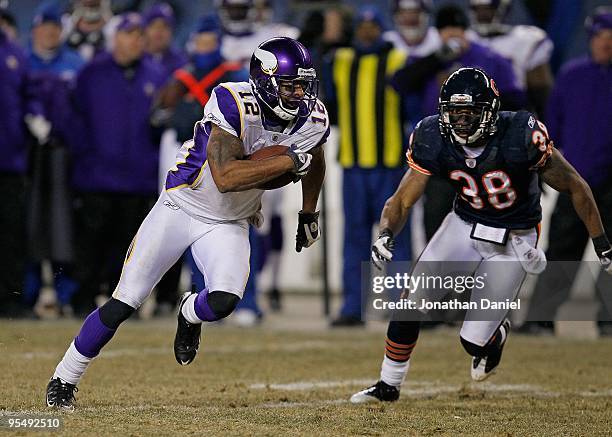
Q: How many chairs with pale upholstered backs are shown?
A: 0